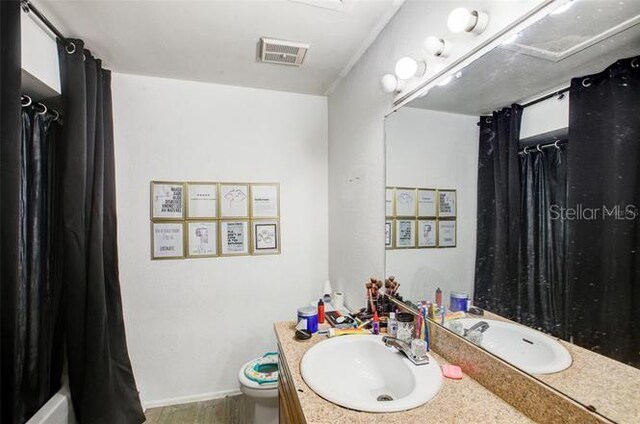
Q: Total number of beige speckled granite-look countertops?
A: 1